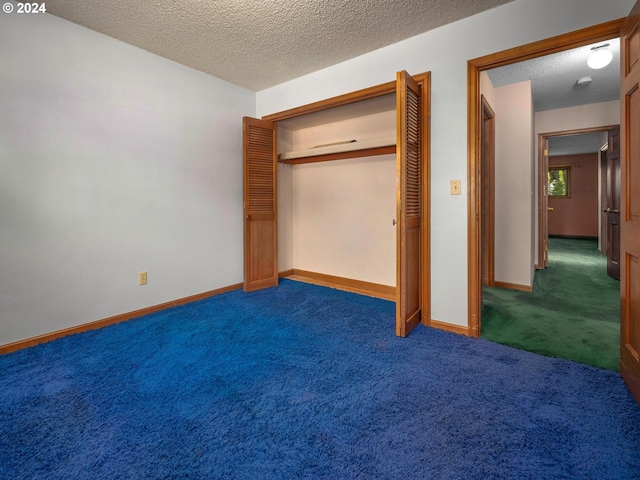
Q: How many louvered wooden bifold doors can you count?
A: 2